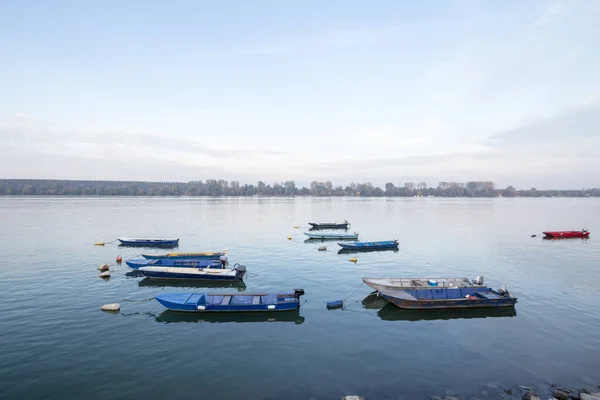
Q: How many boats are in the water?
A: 11